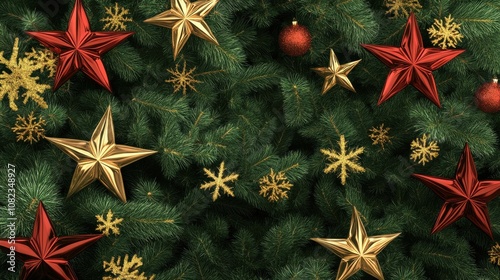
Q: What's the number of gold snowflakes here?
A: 15